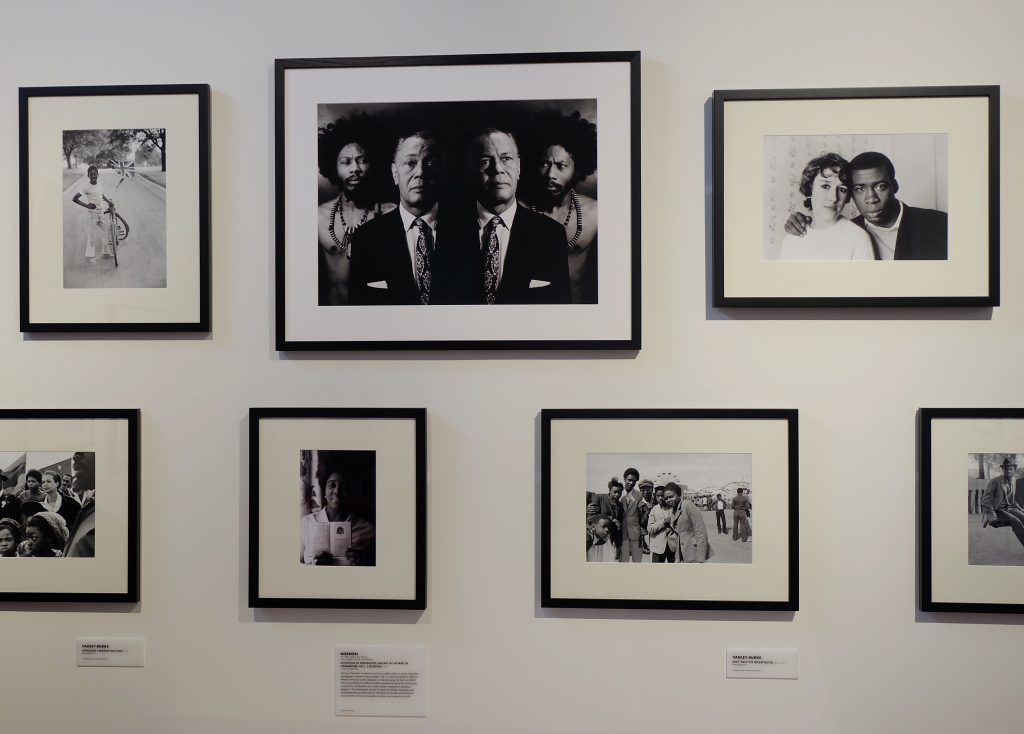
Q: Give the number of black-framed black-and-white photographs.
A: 7